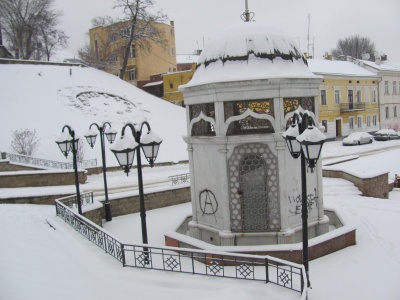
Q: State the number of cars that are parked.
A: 2